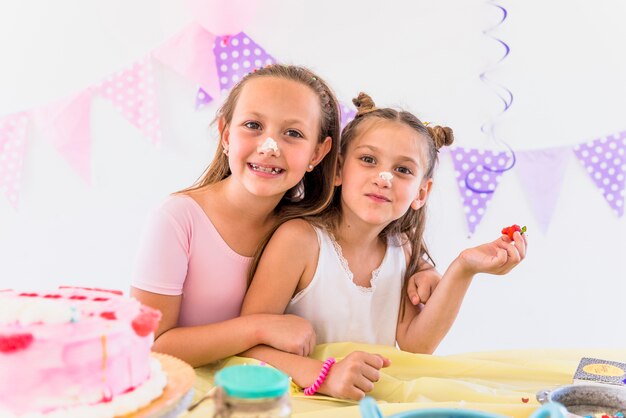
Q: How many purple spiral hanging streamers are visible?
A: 1